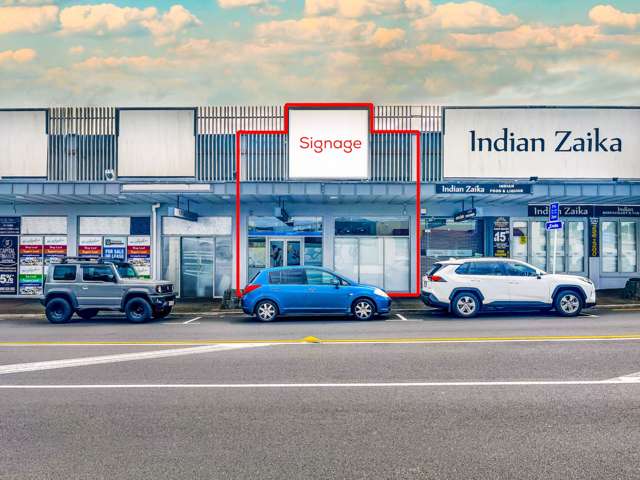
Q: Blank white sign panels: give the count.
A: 2